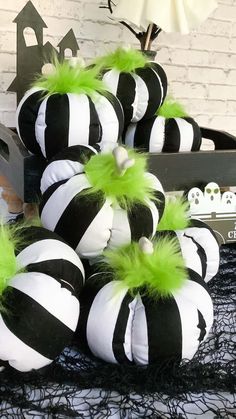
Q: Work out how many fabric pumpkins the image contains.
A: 7